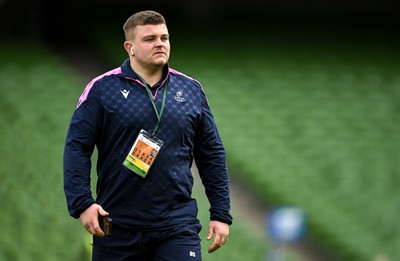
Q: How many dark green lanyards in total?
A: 1